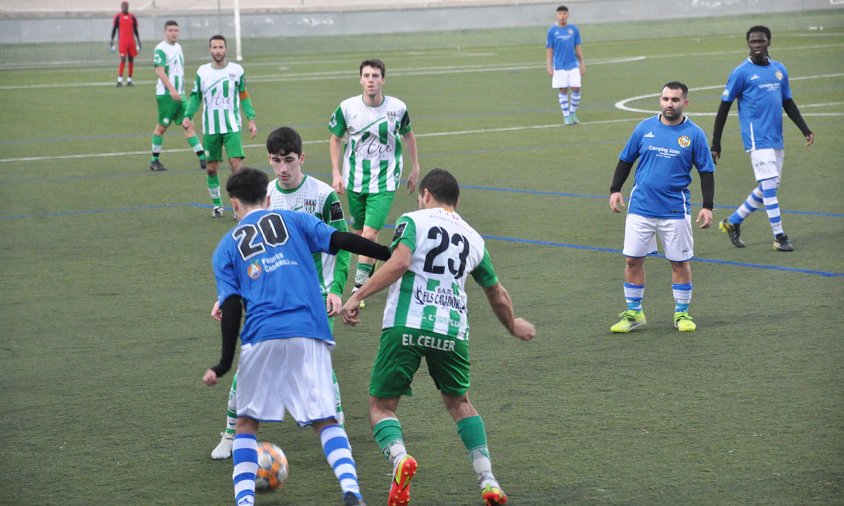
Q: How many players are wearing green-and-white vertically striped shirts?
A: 5